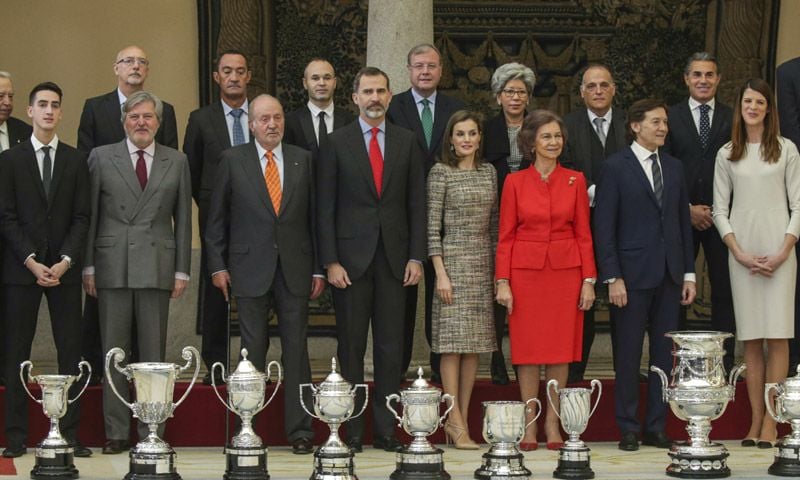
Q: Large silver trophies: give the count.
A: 9